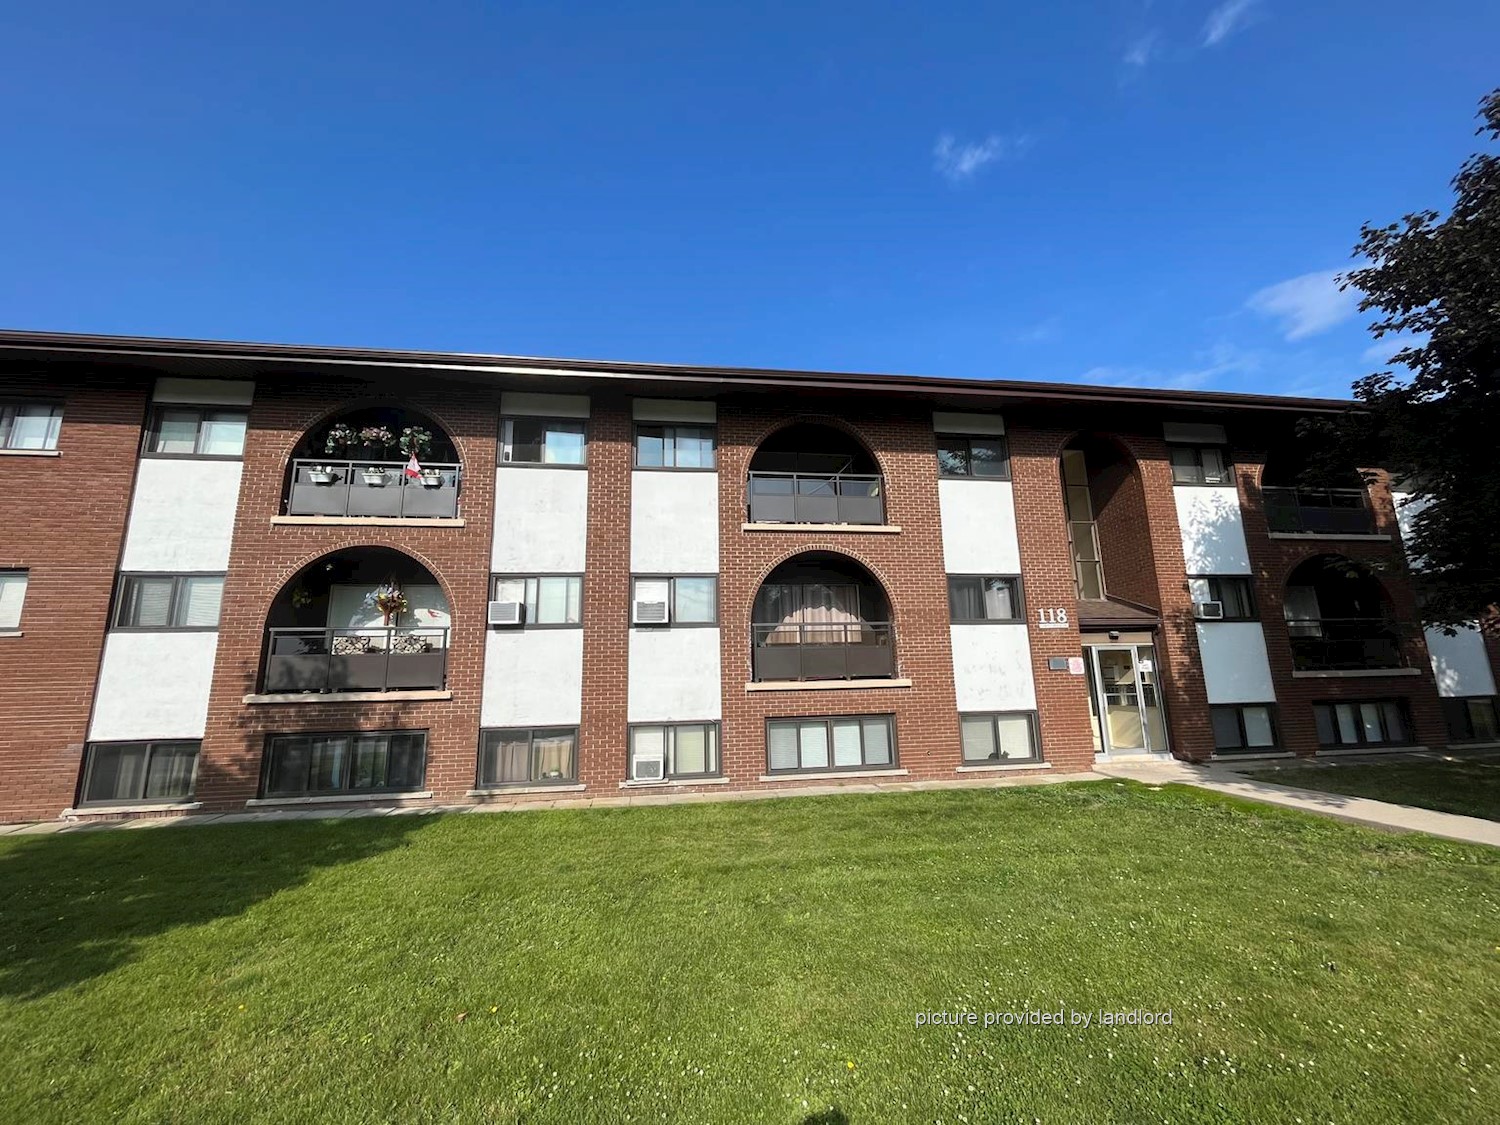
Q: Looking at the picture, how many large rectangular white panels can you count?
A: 12